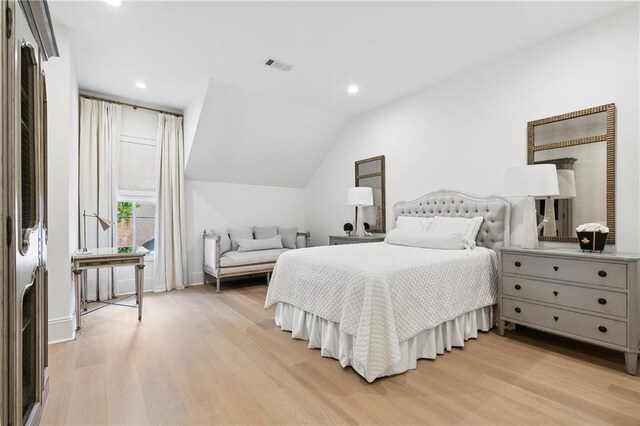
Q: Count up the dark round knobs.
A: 6